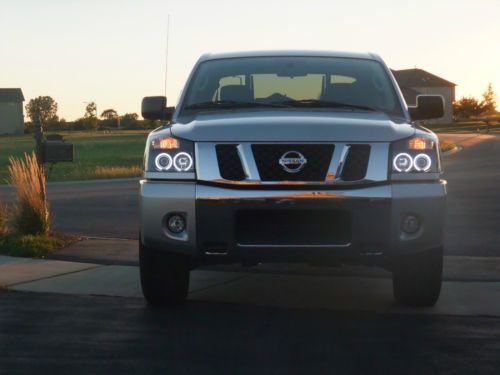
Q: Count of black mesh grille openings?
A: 3